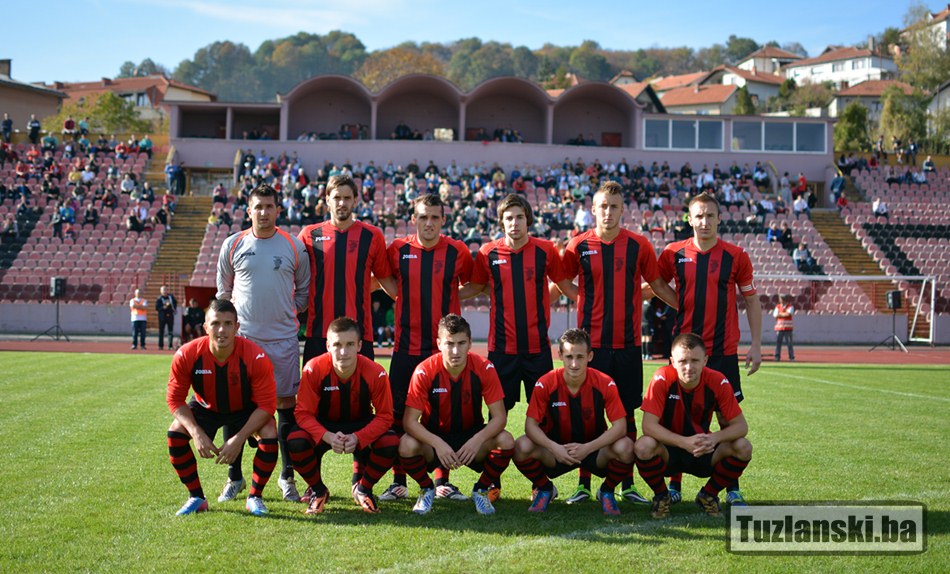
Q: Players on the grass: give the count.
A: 11